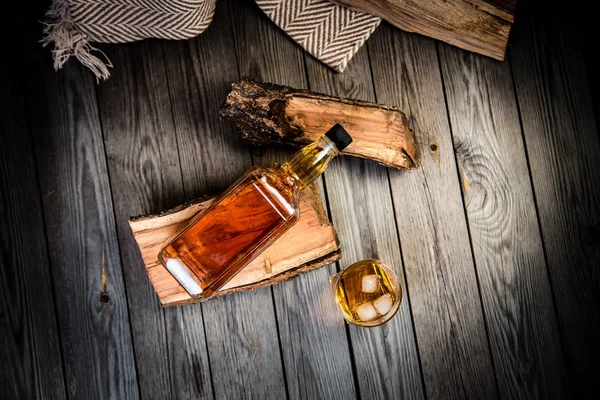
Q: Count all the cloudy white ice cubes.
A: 3